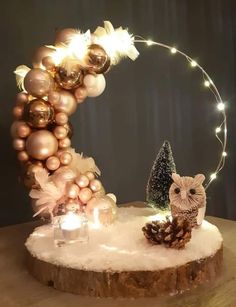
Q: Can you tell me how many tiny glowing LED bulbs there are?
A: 8